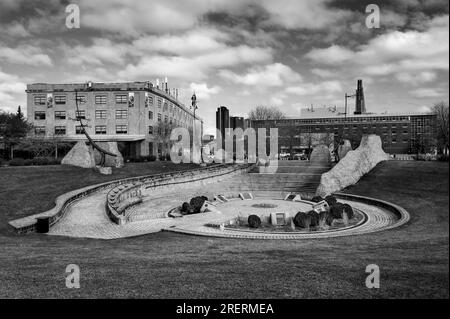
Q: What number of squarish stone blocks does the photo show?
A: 6